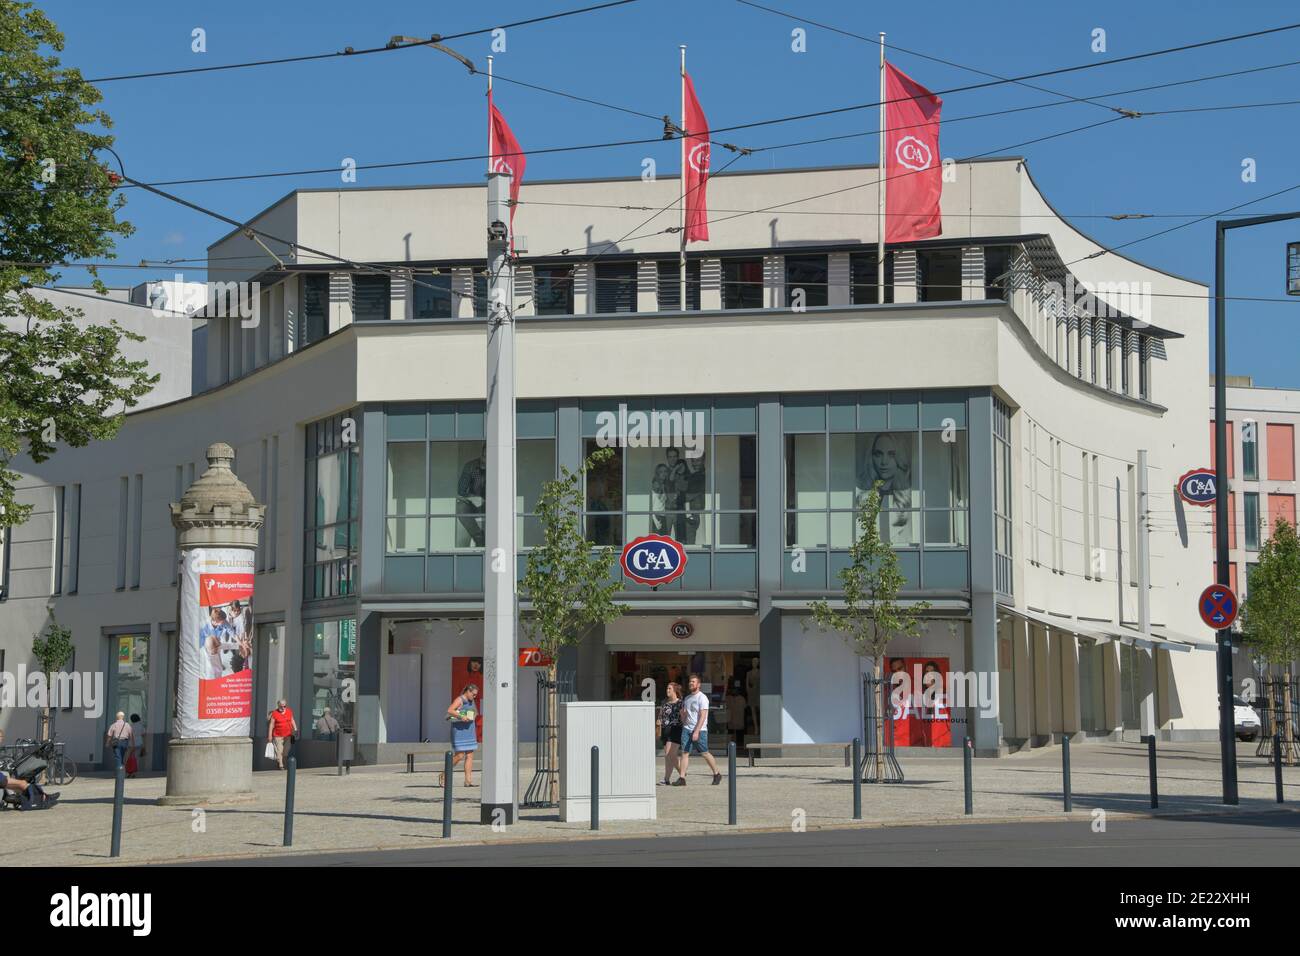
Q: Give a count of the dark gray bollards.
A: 10